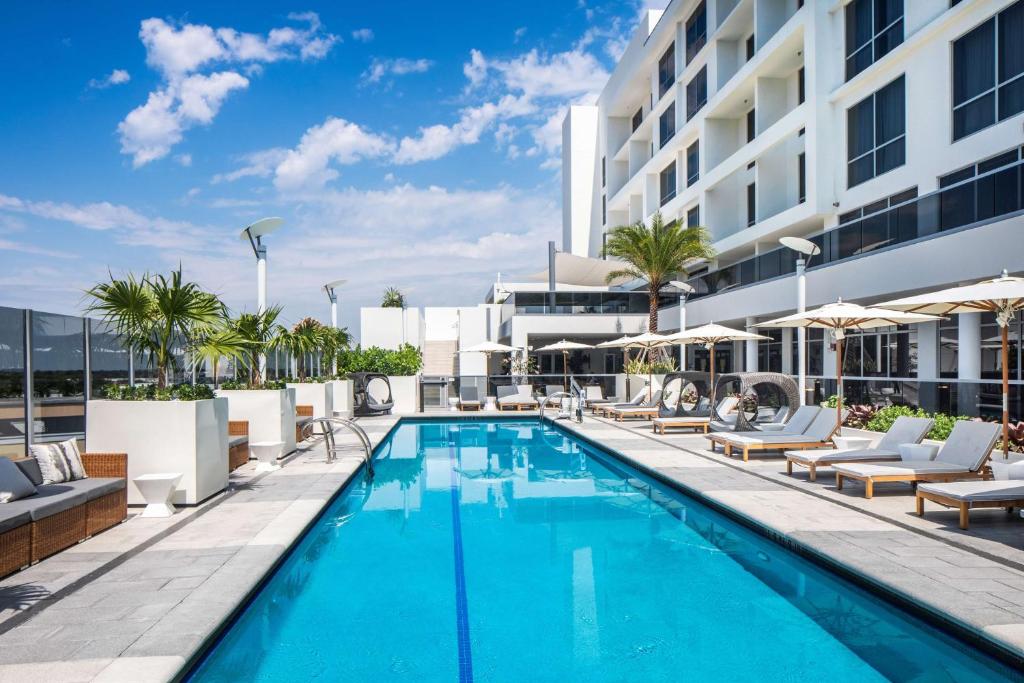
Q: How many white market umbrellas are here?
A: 7